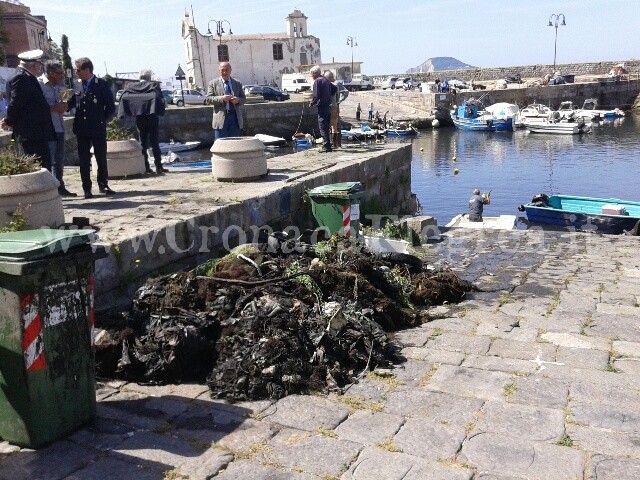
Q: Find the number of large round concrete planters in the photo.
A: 3